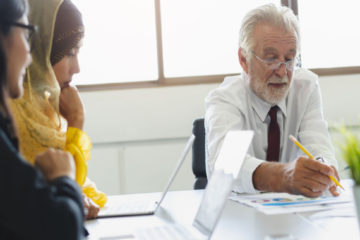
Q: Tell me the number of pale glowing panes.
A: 3